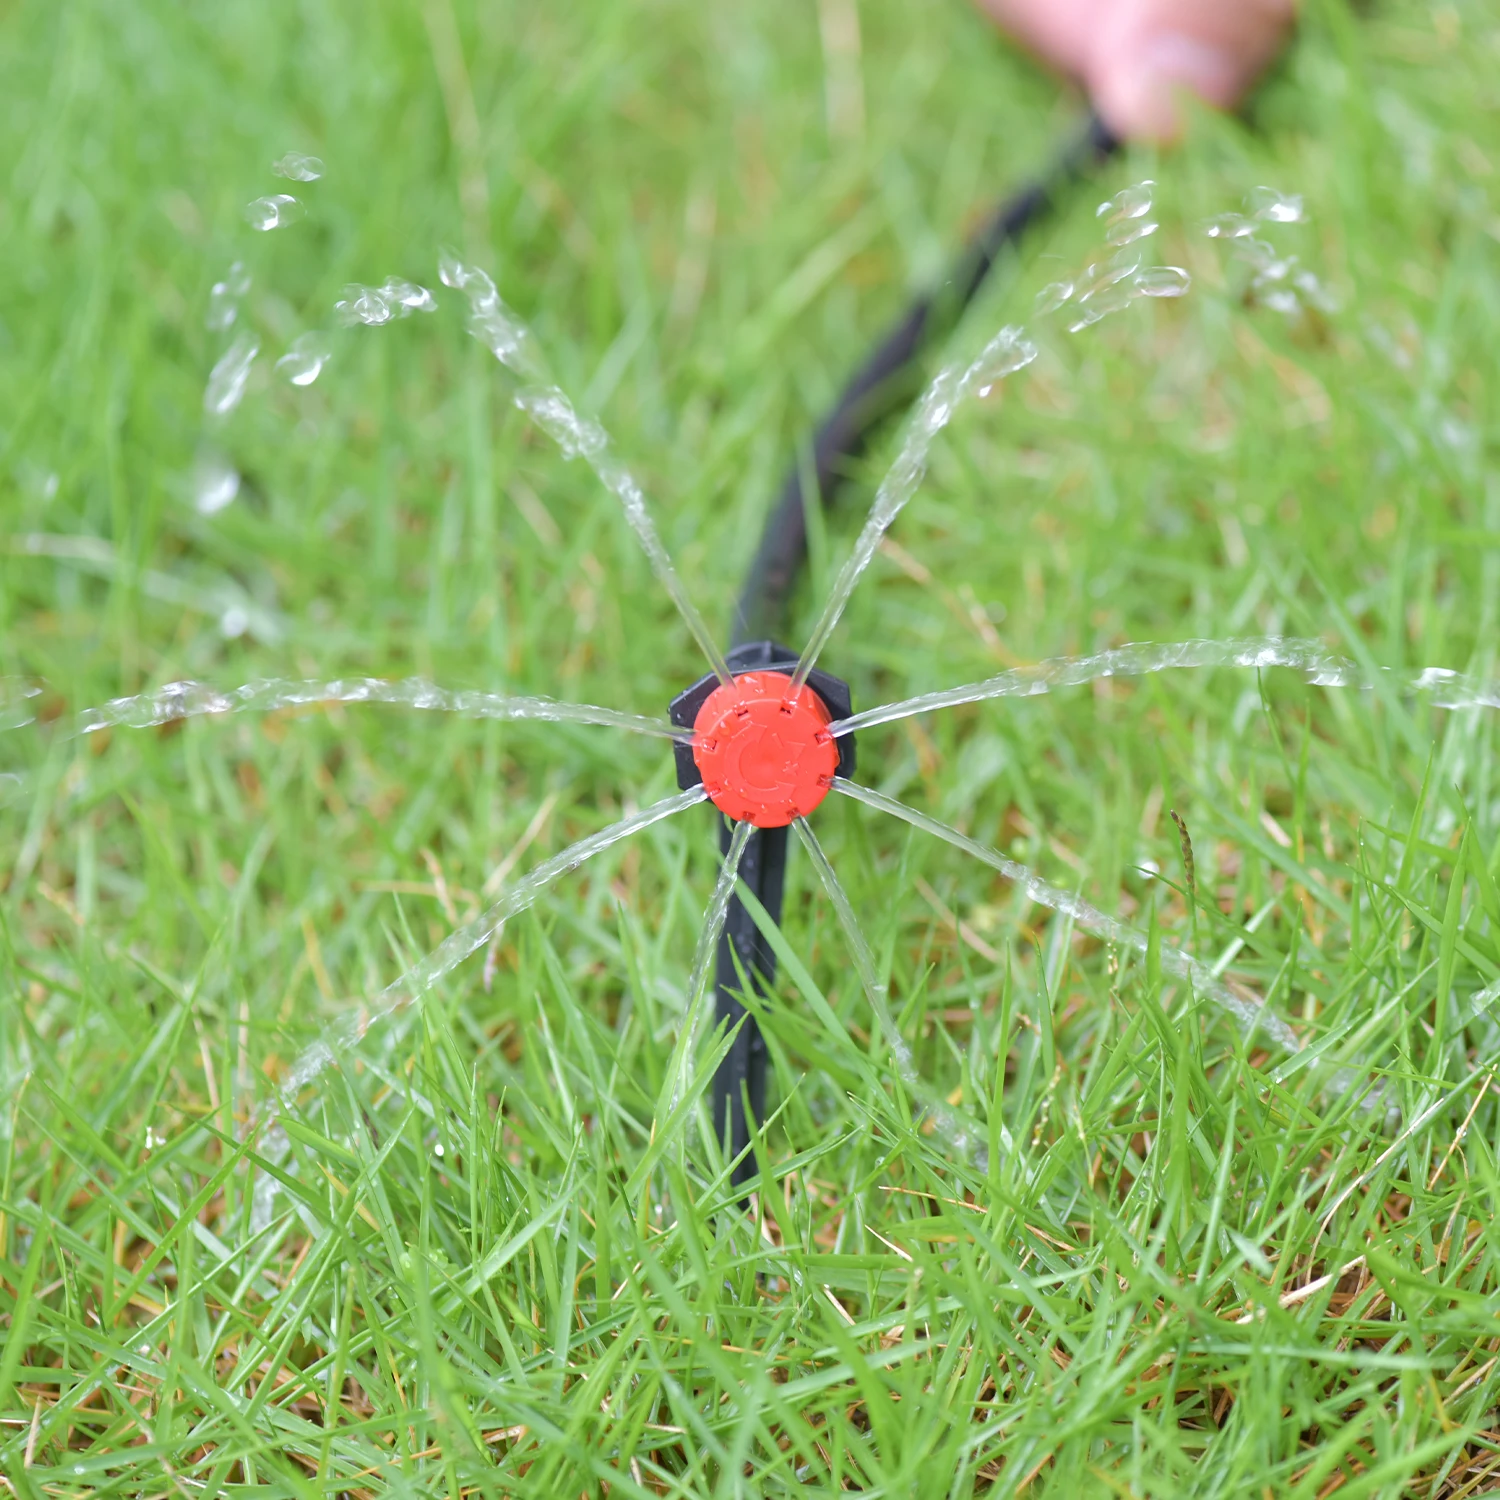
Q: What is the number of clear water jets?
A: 8